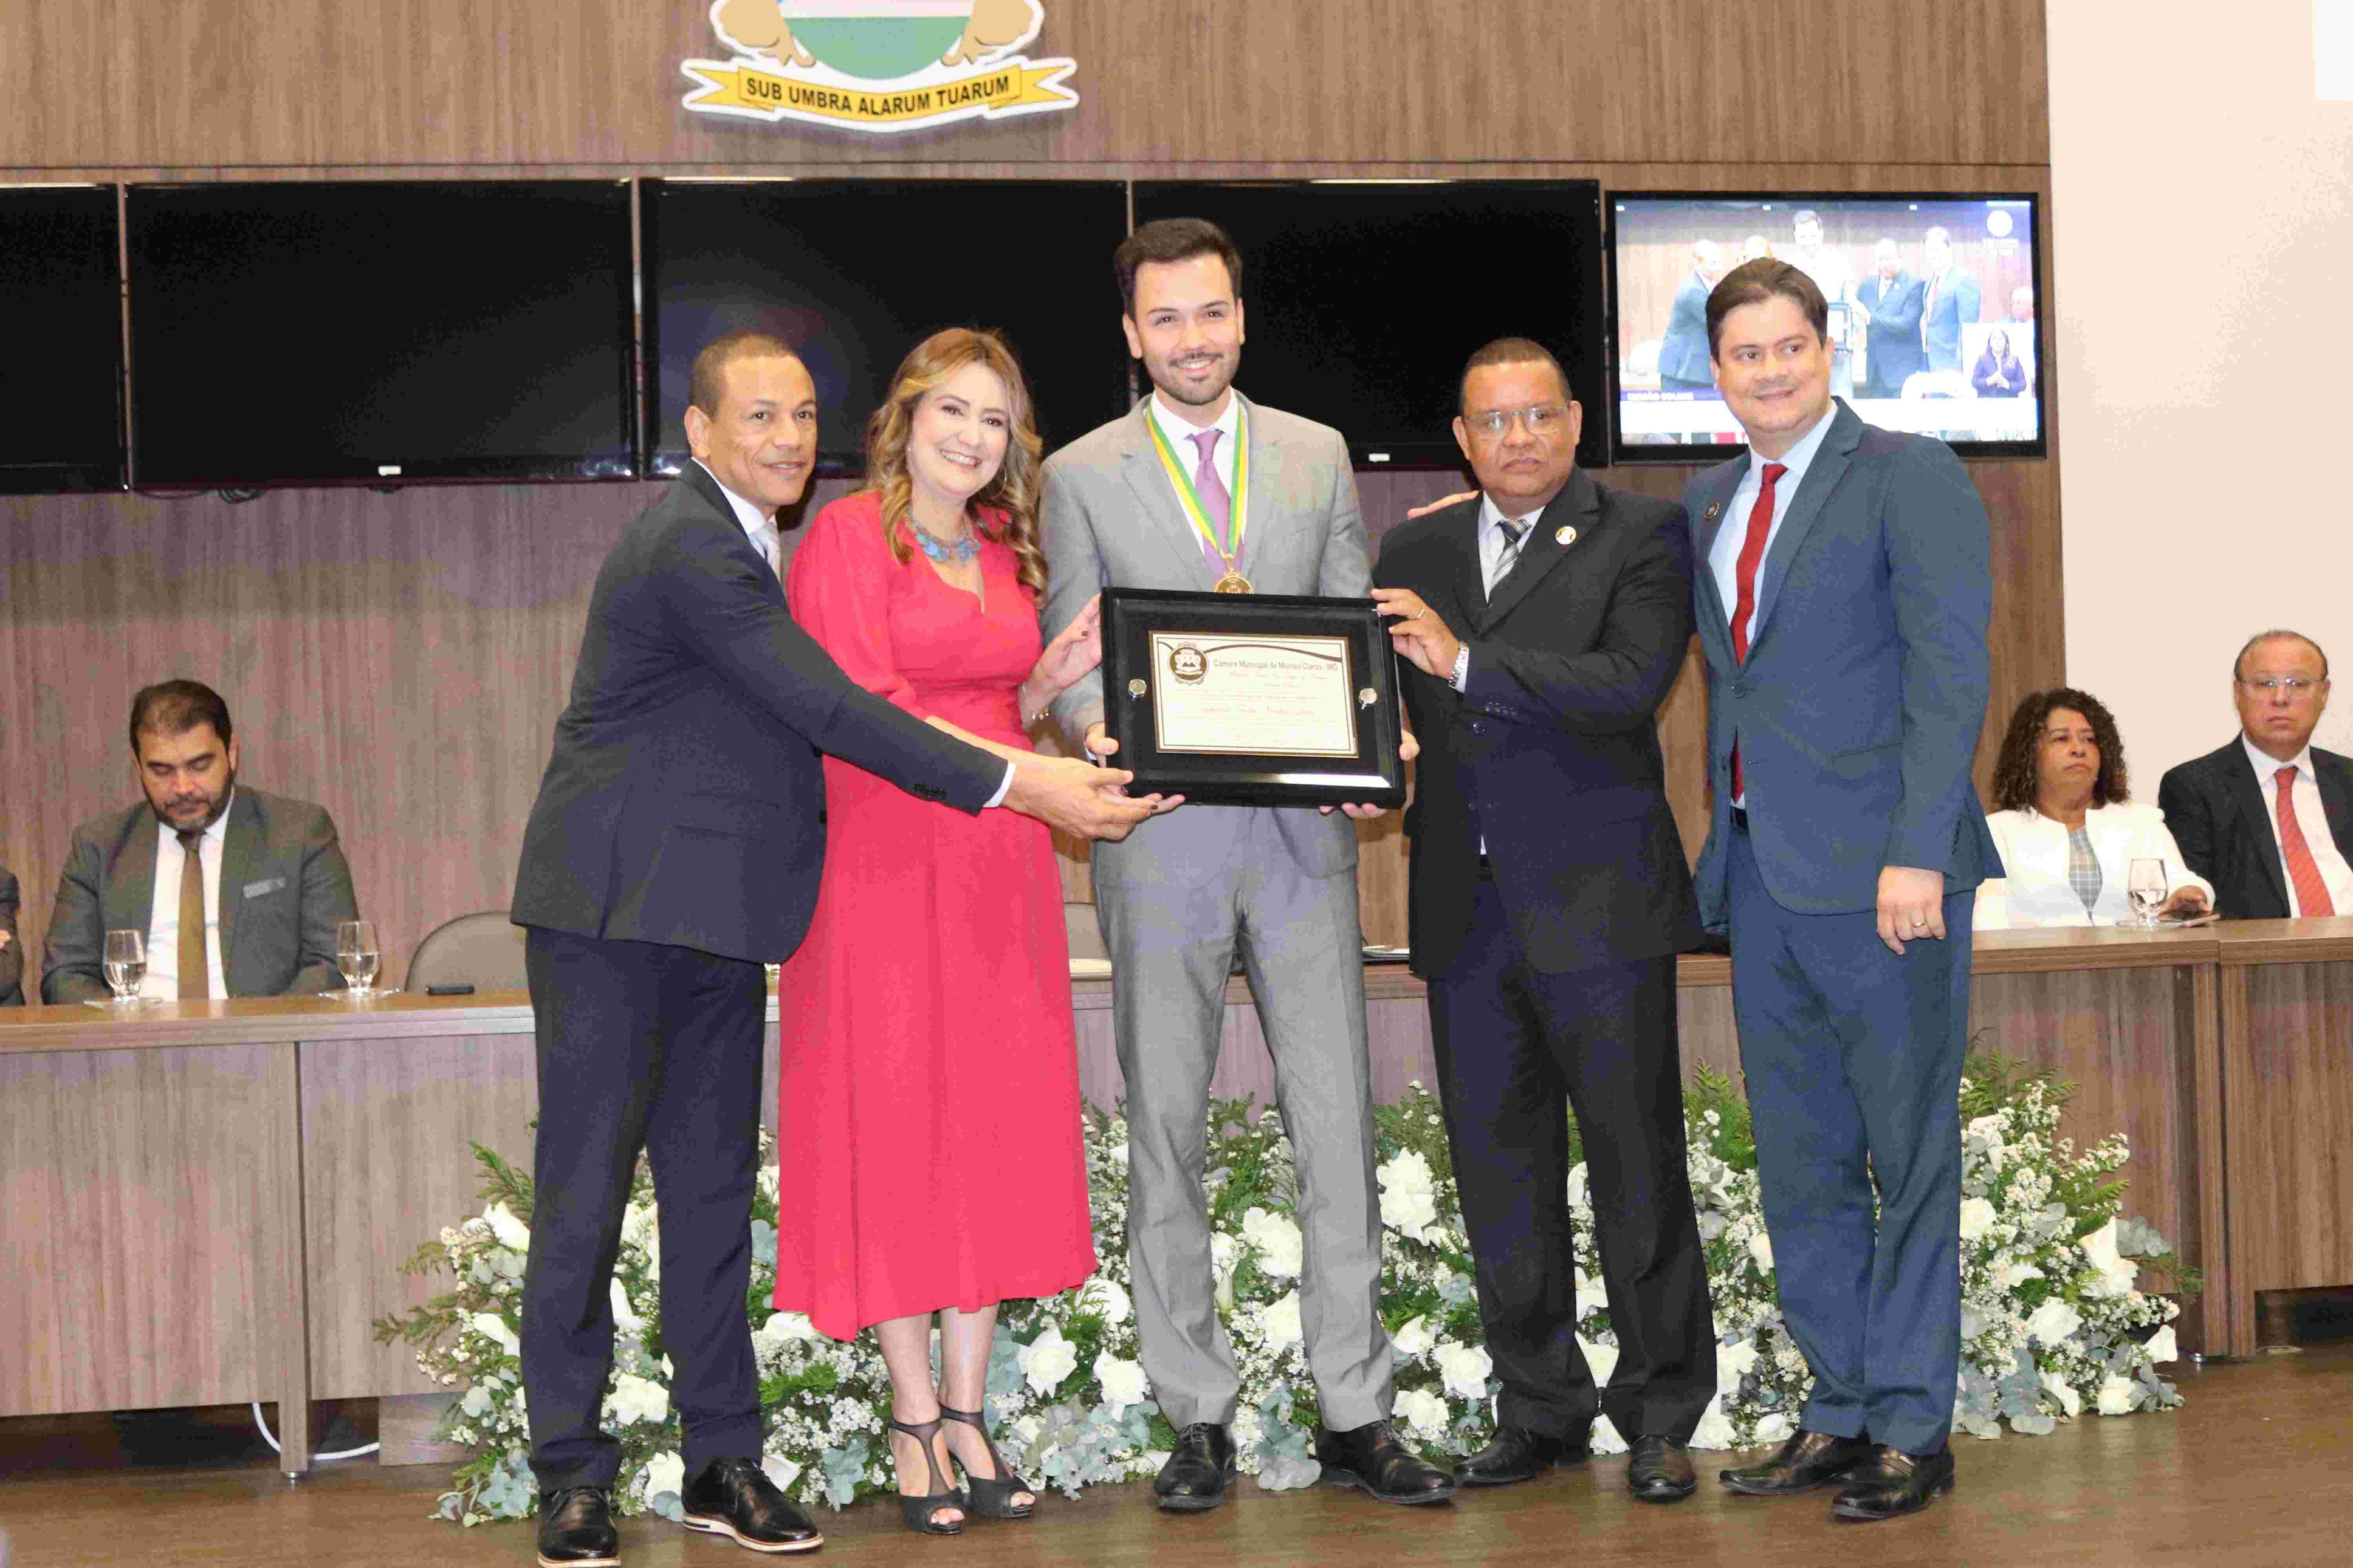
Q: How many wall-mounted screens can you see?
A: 5